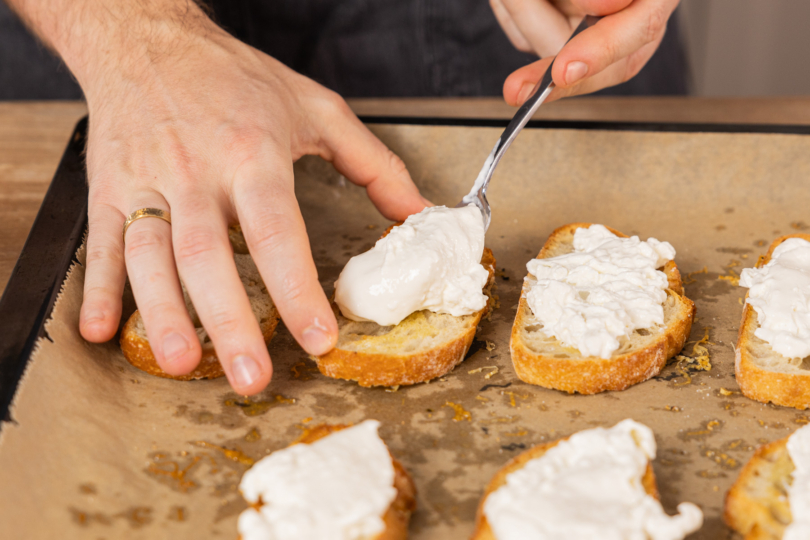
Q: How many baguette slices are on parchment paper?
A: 7